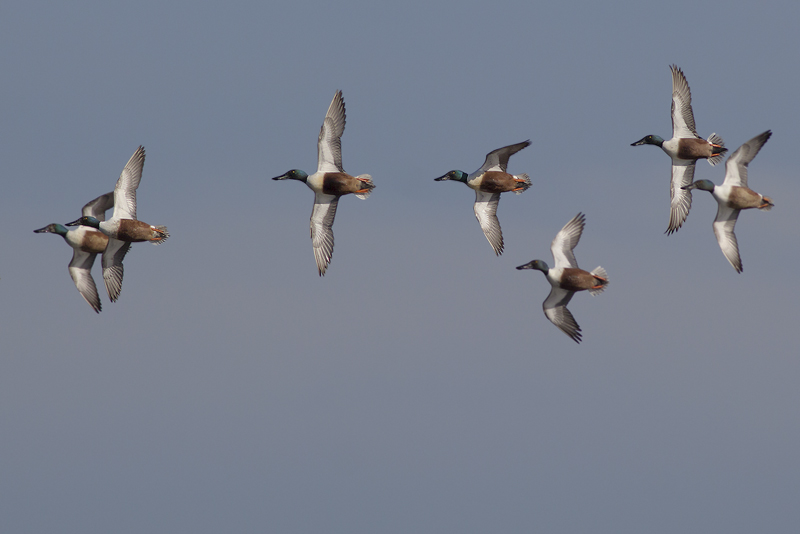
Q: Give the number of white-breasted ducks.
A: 7